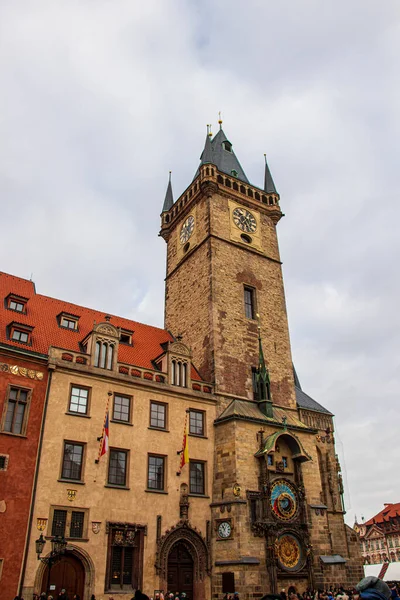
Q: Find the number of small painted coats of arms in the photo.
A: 3